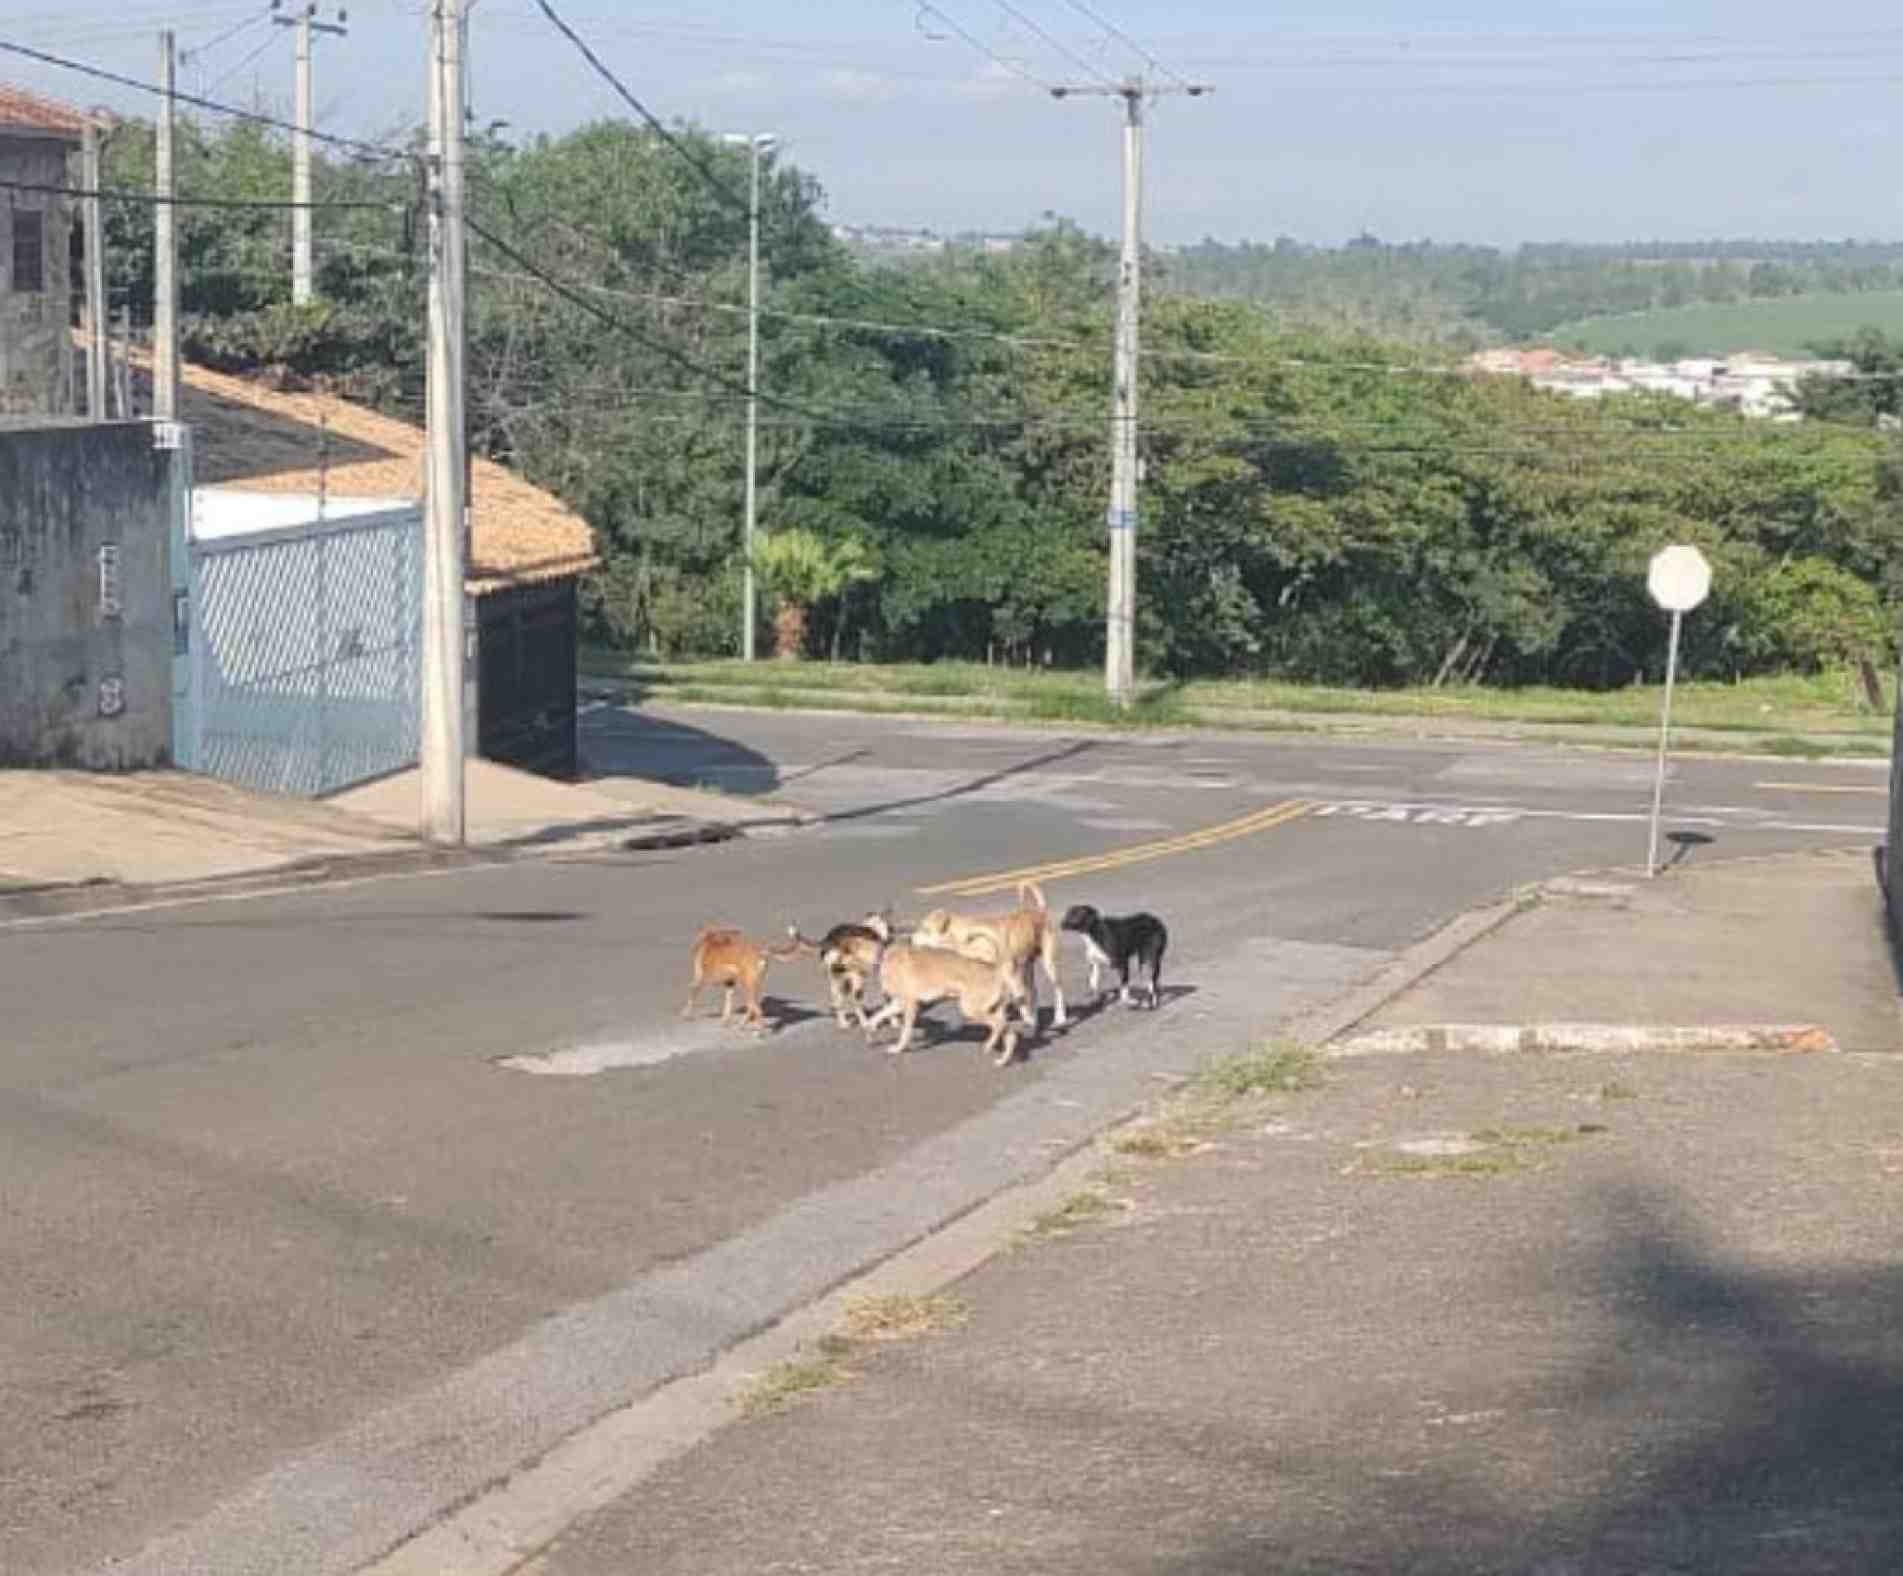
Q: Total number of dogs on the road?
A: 5